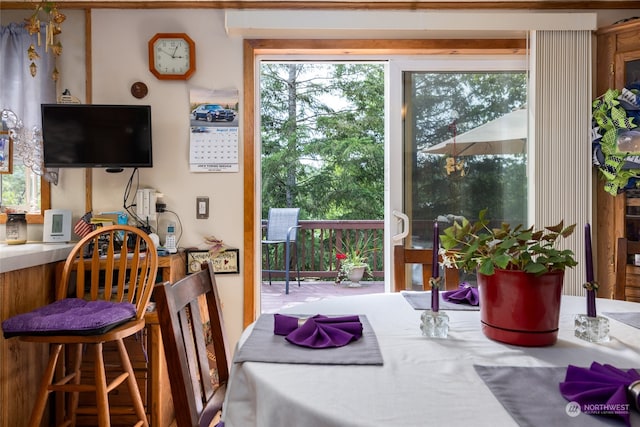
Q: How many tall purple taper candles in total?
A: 2